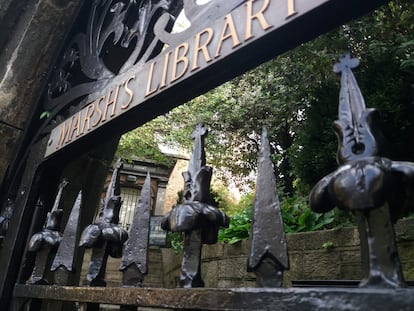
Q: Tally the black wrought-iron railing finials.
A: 7